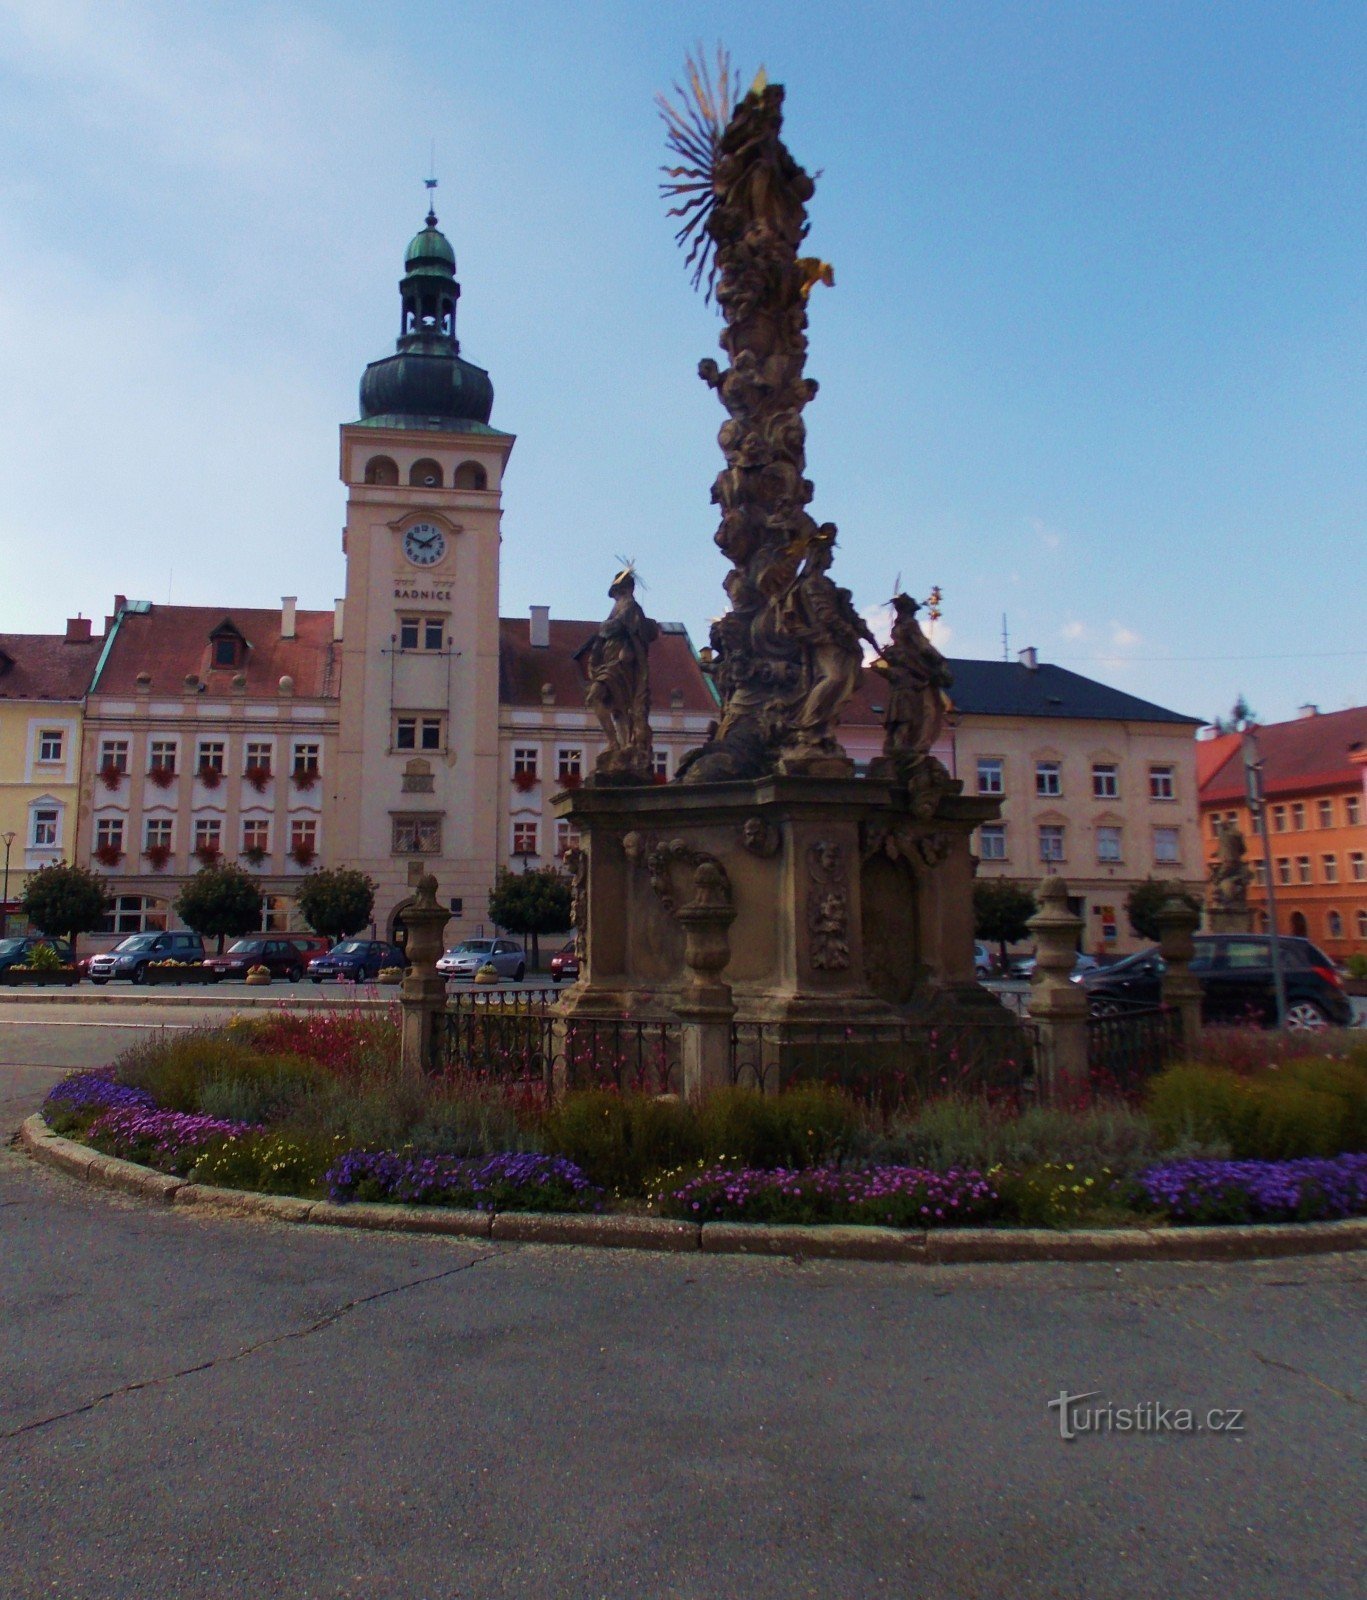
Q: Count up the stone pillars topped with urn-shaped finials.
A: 4